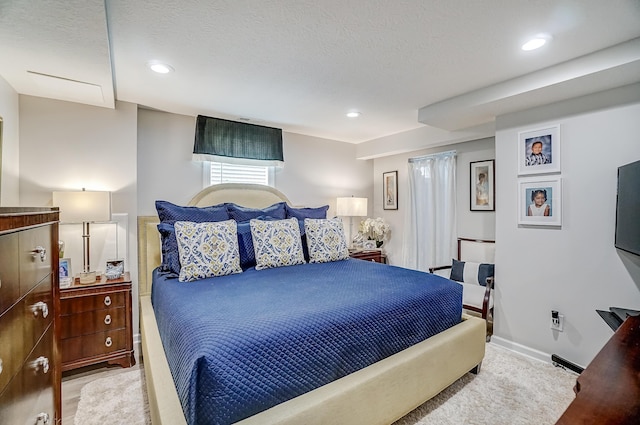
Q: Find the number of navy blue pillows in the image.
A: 5